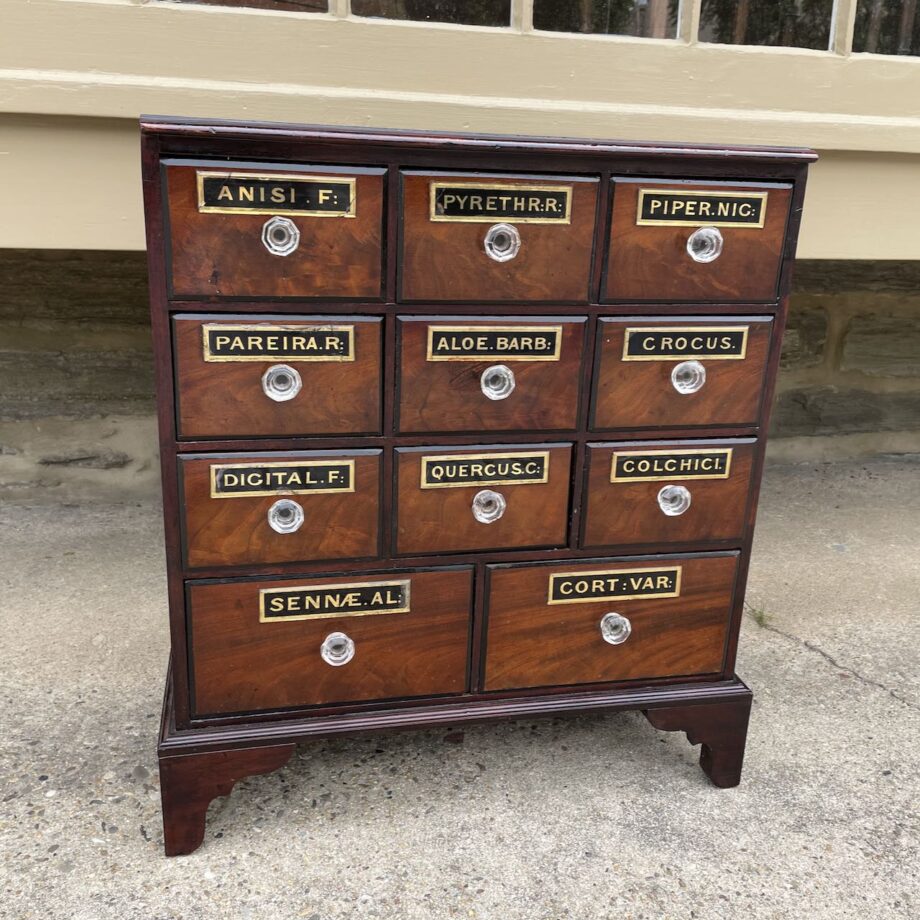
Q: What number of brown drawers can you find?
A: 11